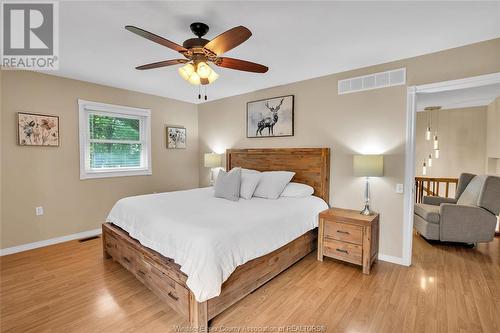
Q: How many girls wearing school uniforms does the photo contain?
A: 0